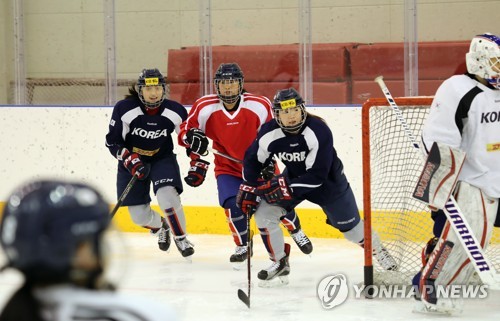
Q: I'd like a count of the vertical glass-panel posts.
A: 5